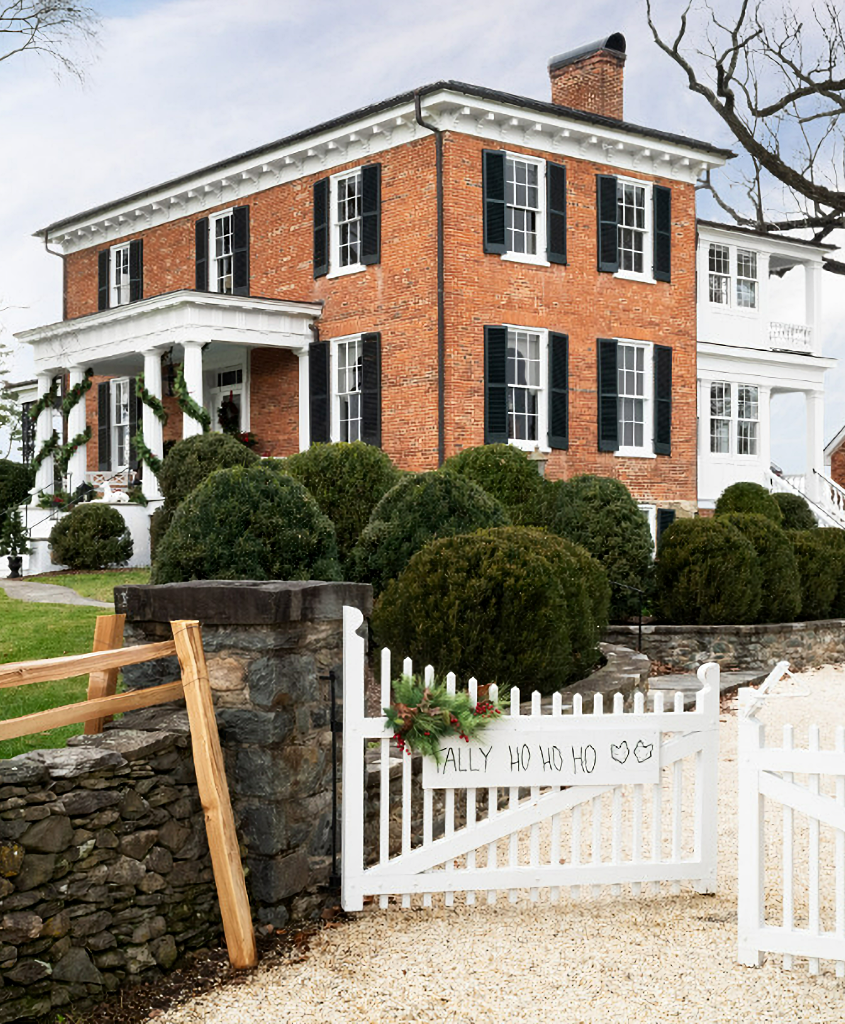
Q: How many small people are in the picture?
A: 0